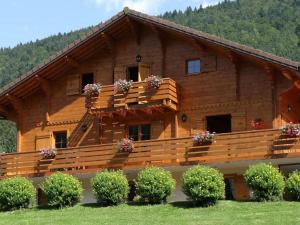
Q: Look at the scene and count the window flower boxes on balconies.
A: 7